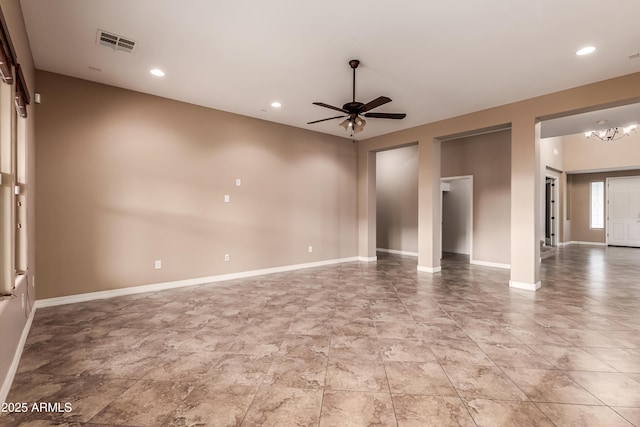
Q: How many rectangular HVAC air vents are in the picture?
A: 1